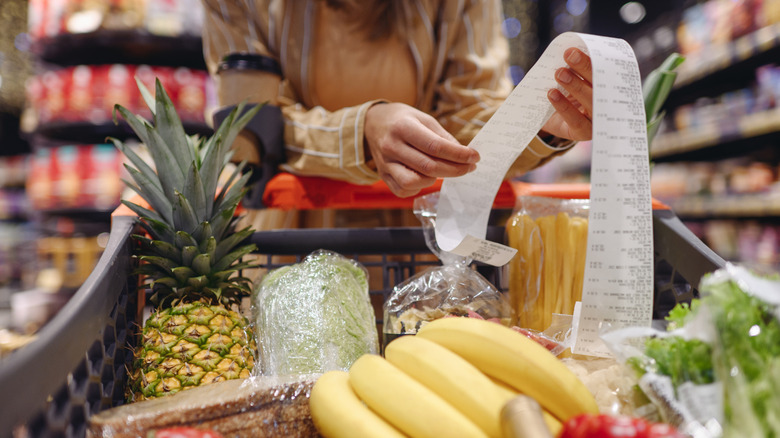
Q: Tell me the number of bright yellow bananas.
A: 4